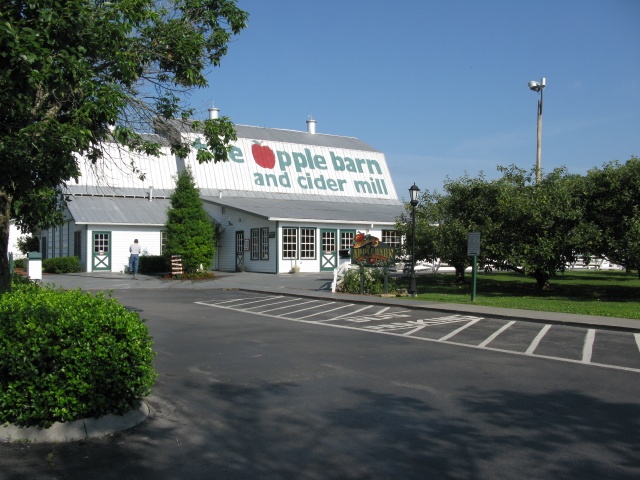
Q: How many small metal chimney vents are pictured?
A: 2